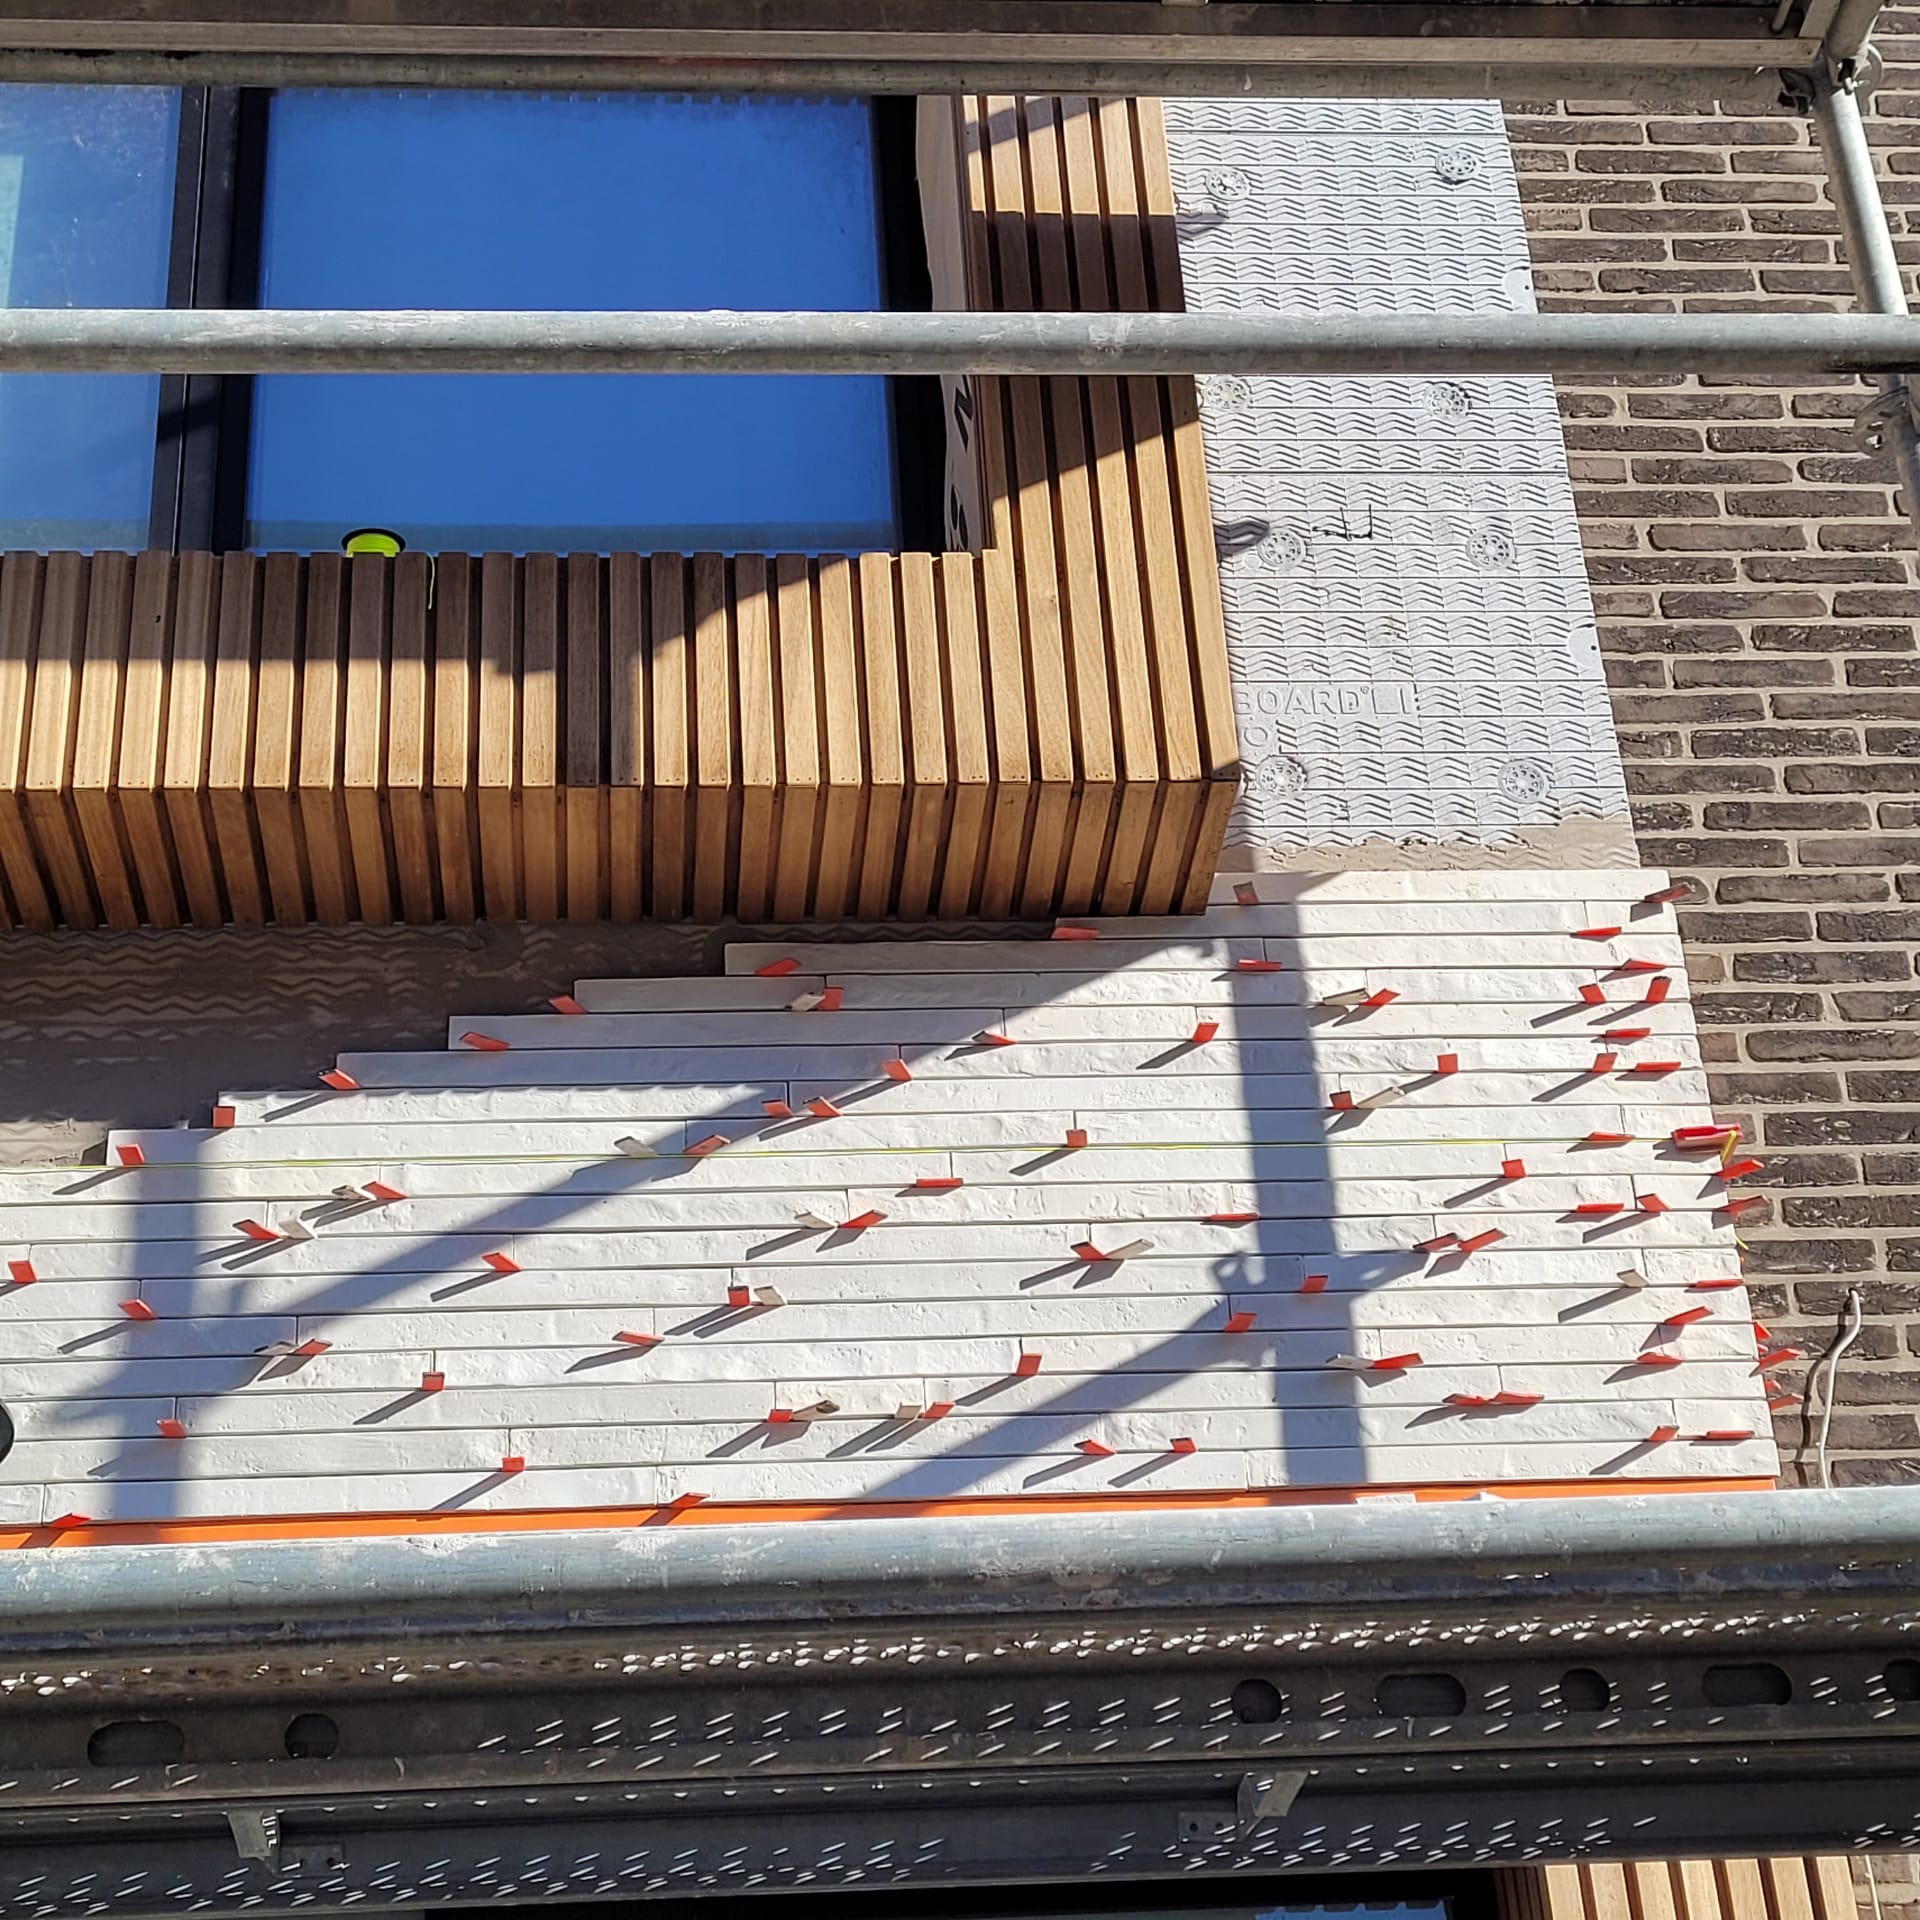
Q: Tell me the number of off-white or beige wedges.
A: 14